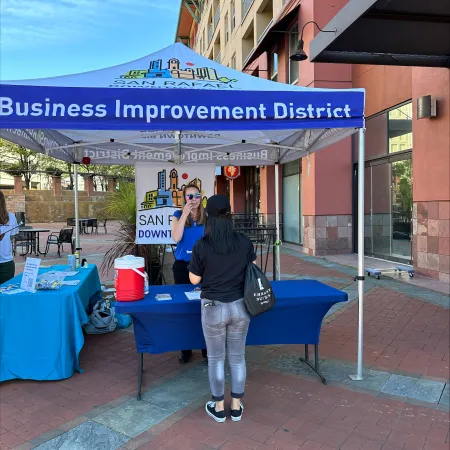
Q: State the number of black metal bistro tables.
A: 2